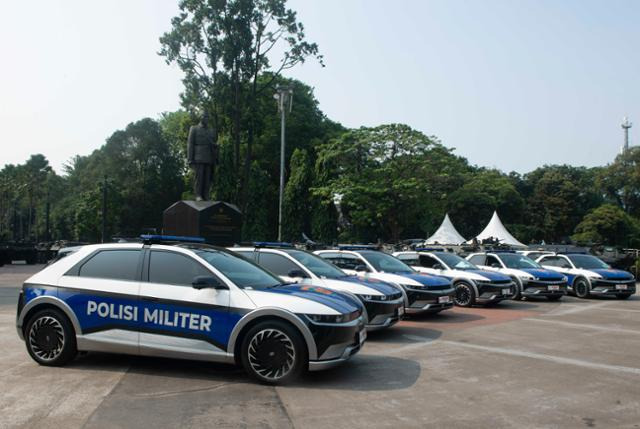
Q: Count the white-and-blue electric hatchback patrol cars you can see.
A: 6